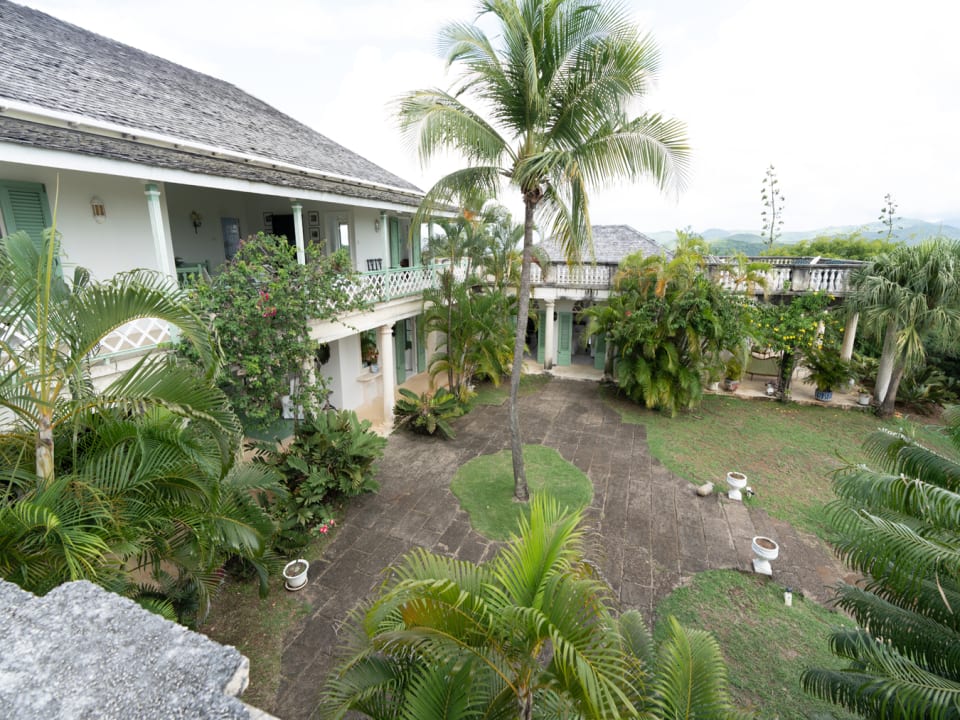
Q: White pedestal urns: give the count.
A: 2